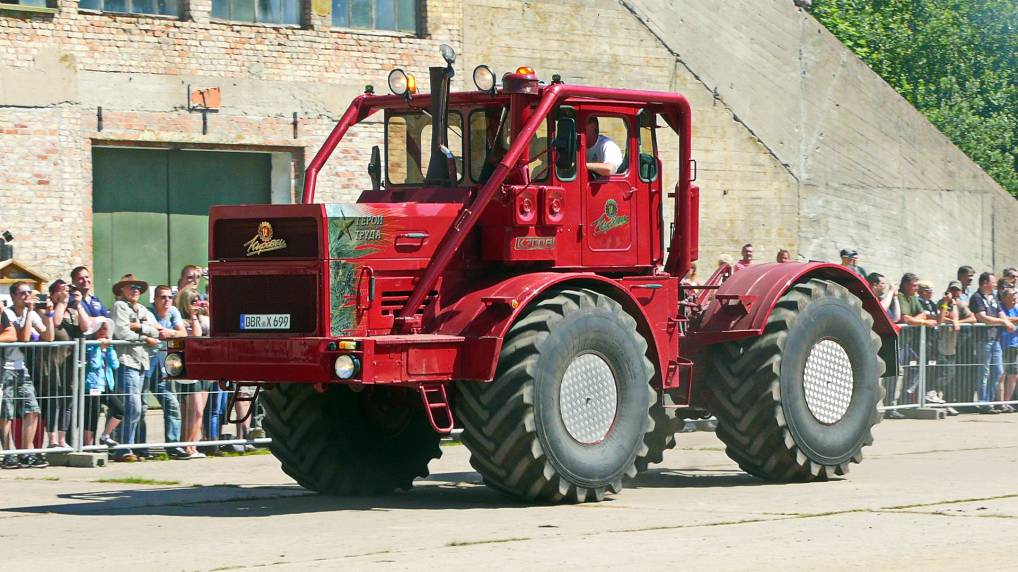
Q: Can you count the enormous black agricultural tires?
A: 4